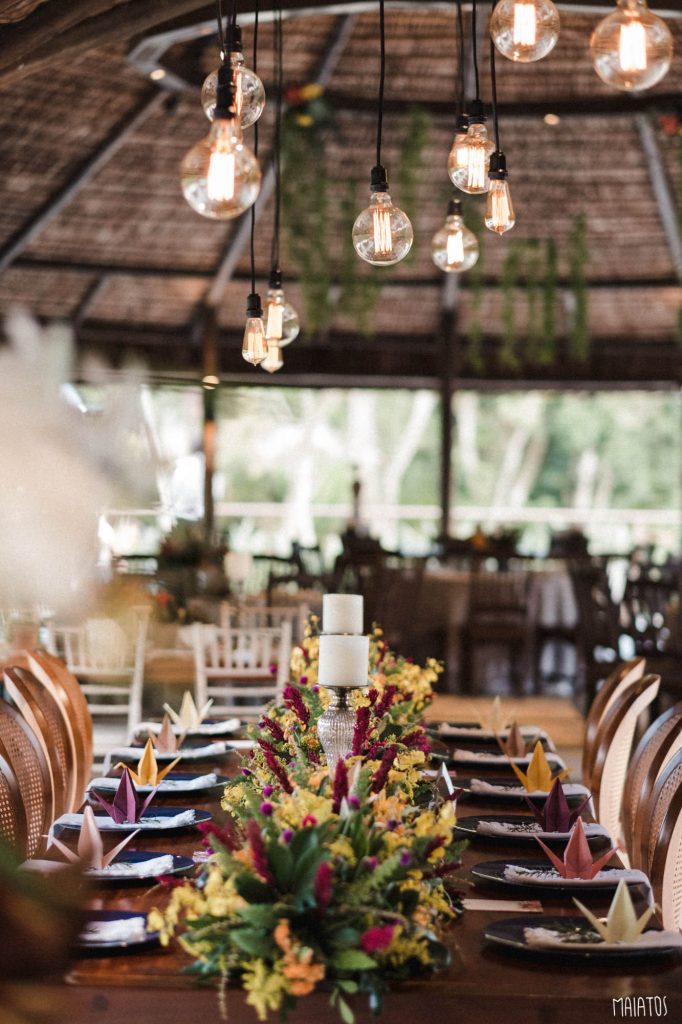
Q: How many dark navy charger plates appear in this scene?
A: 12